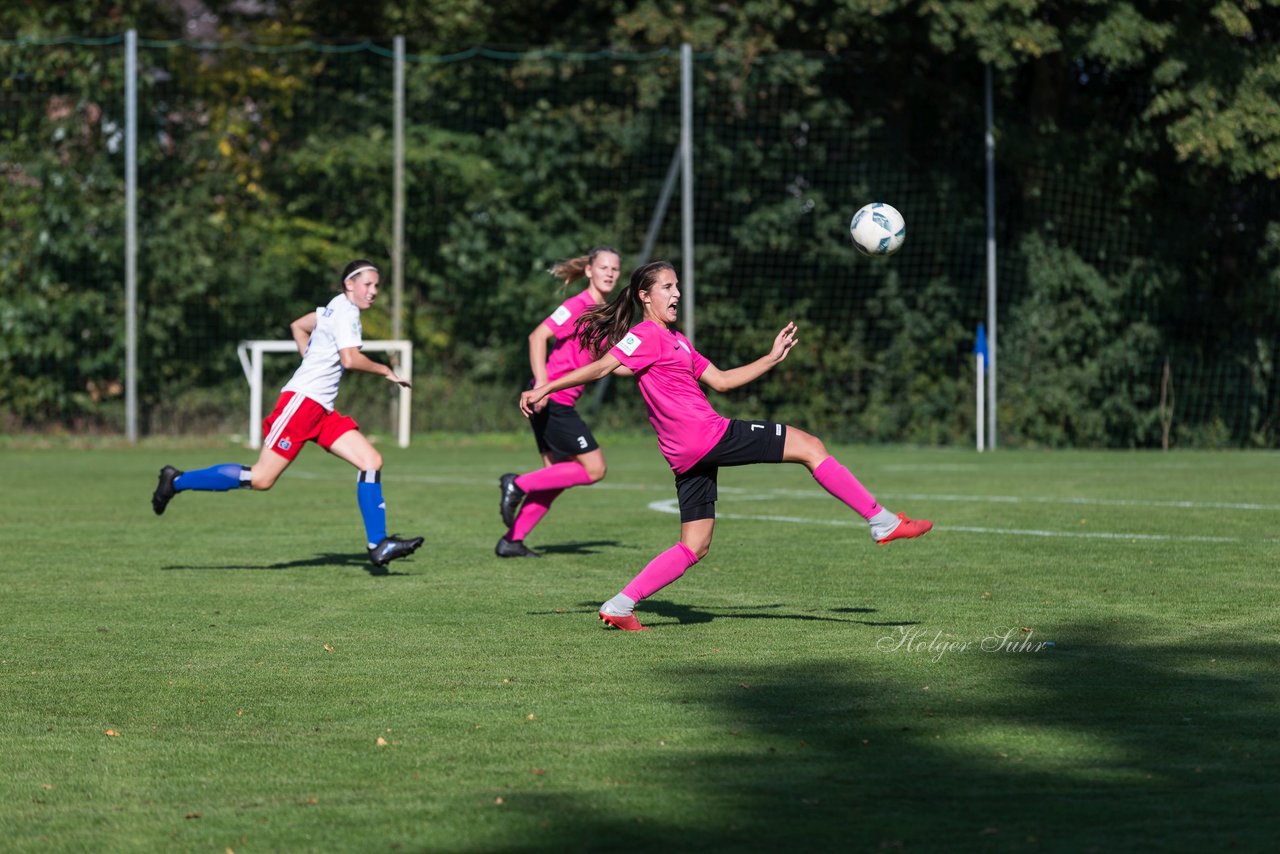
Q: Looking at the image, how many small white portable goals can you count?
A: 1